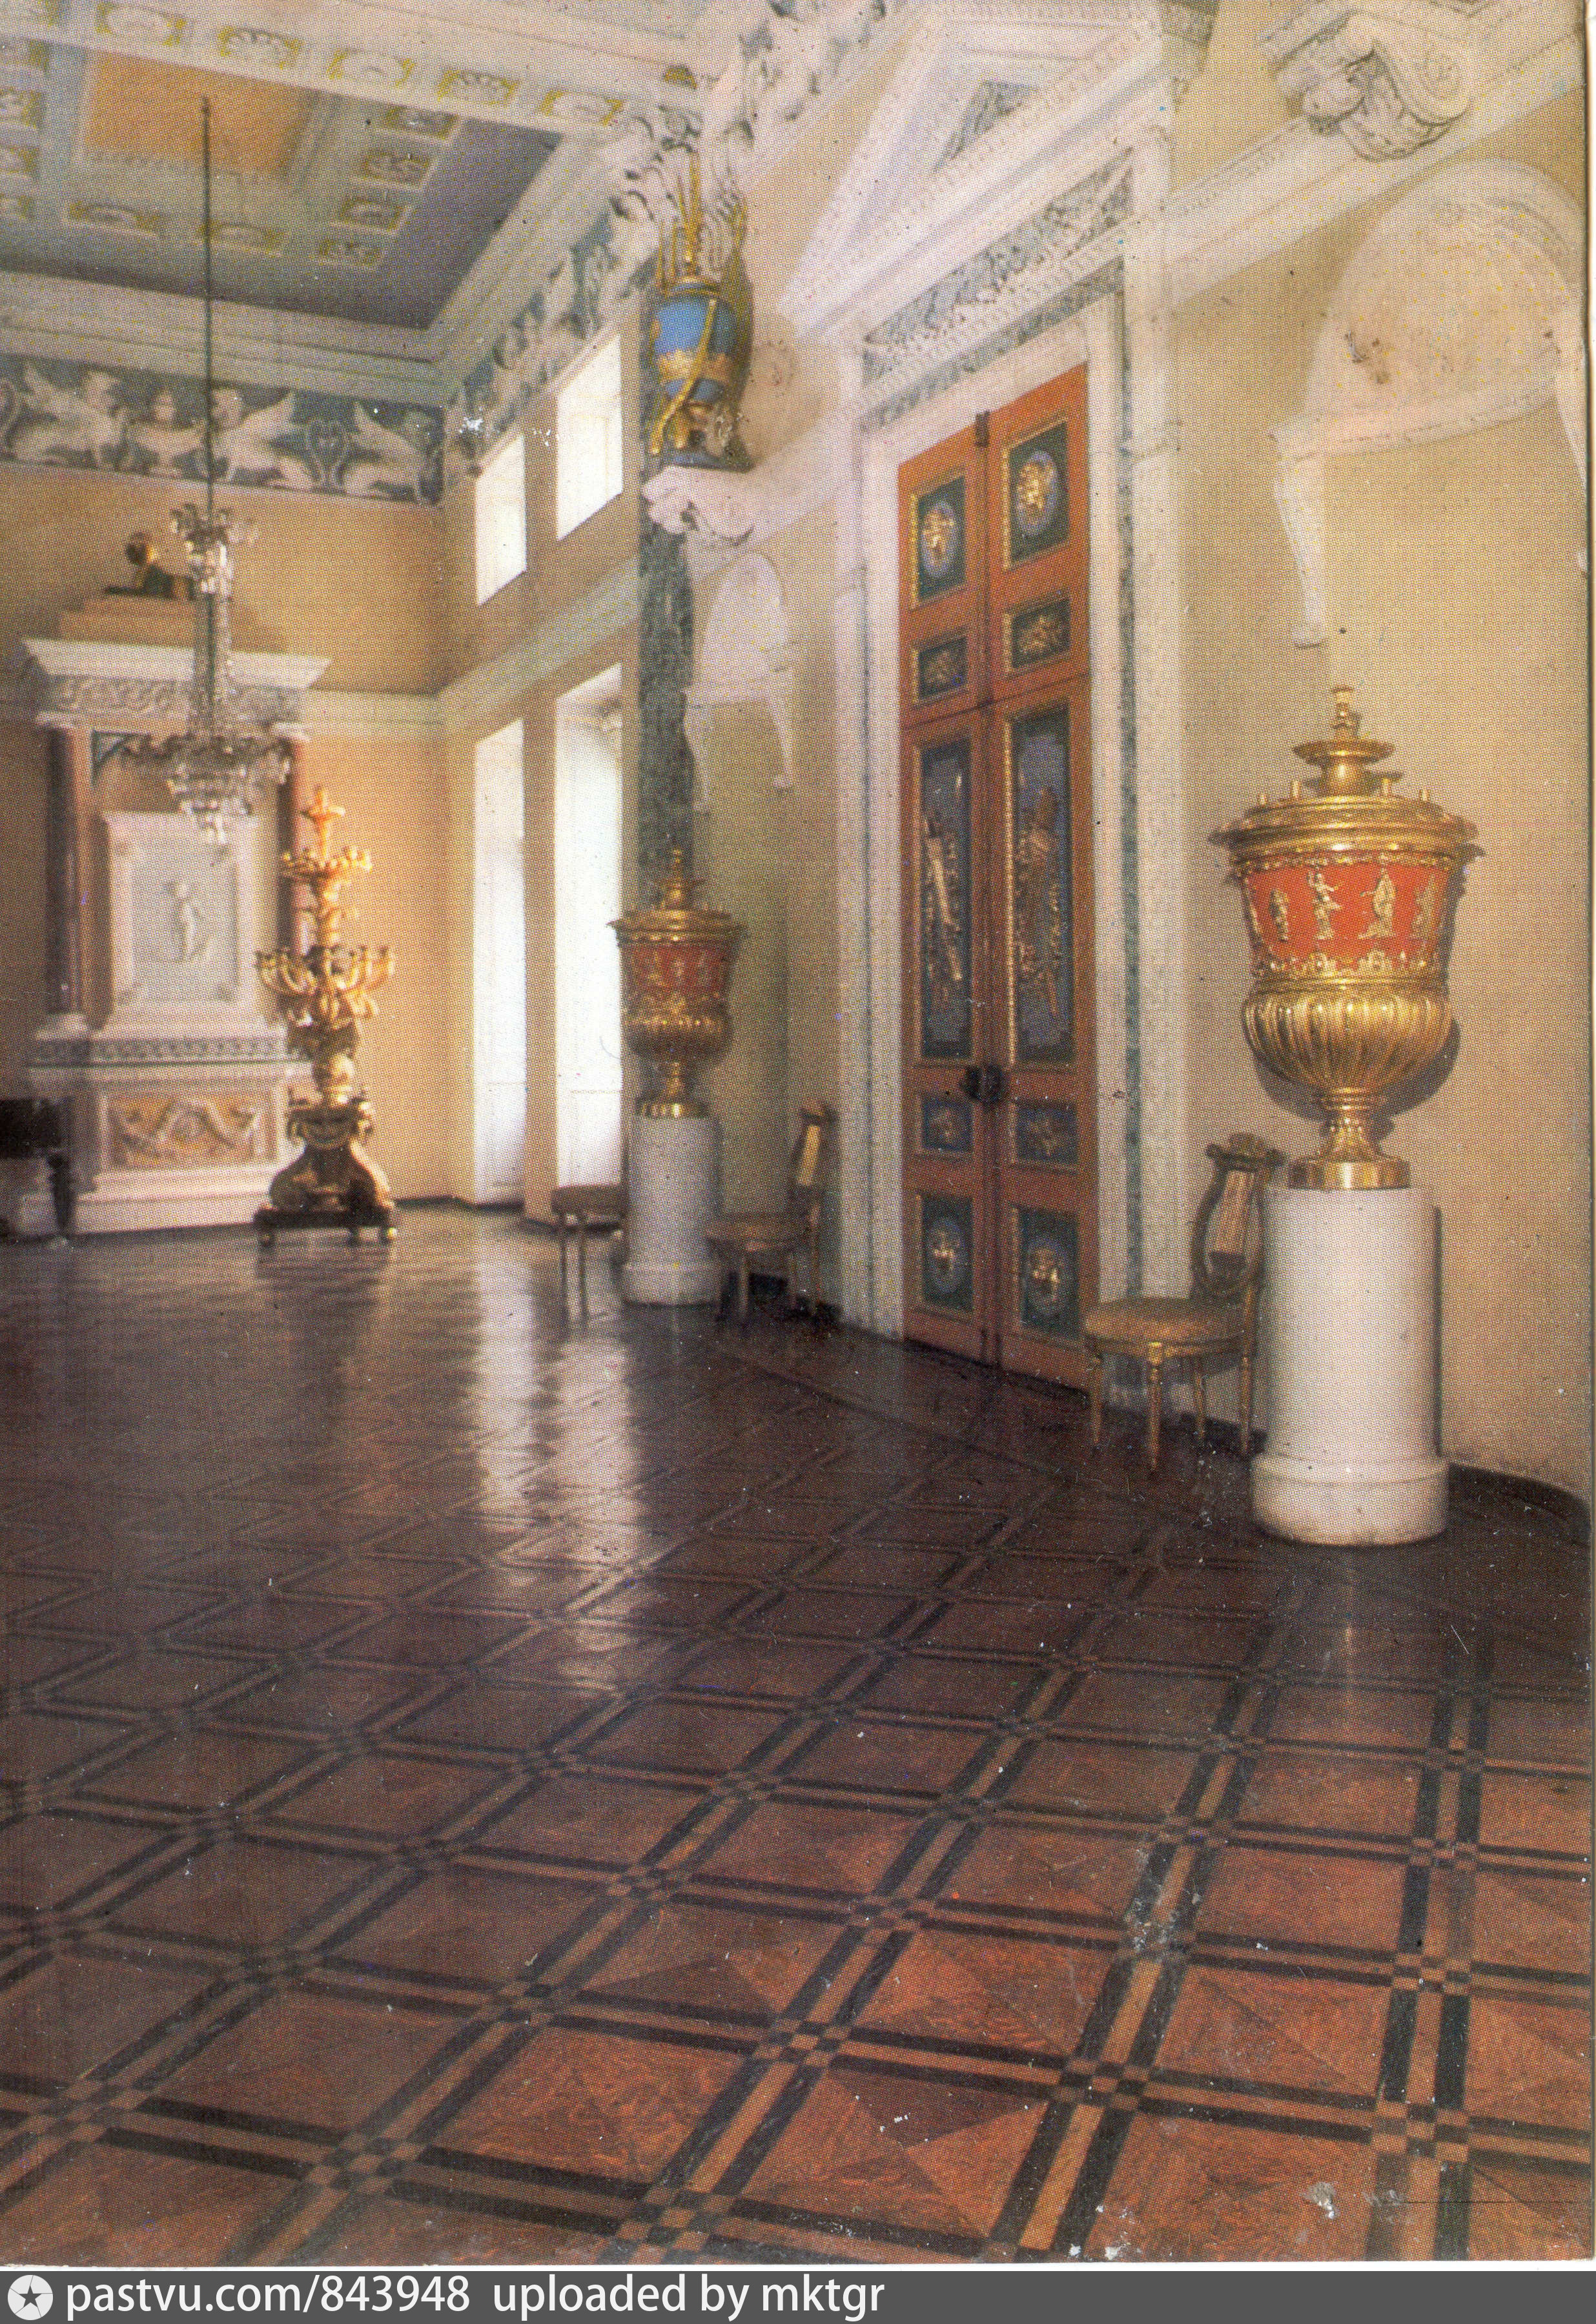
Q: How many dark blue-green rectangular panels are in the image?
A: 10